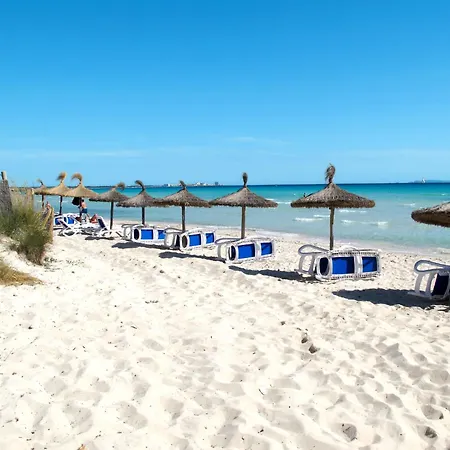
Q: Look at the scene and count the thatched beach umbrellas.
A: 9